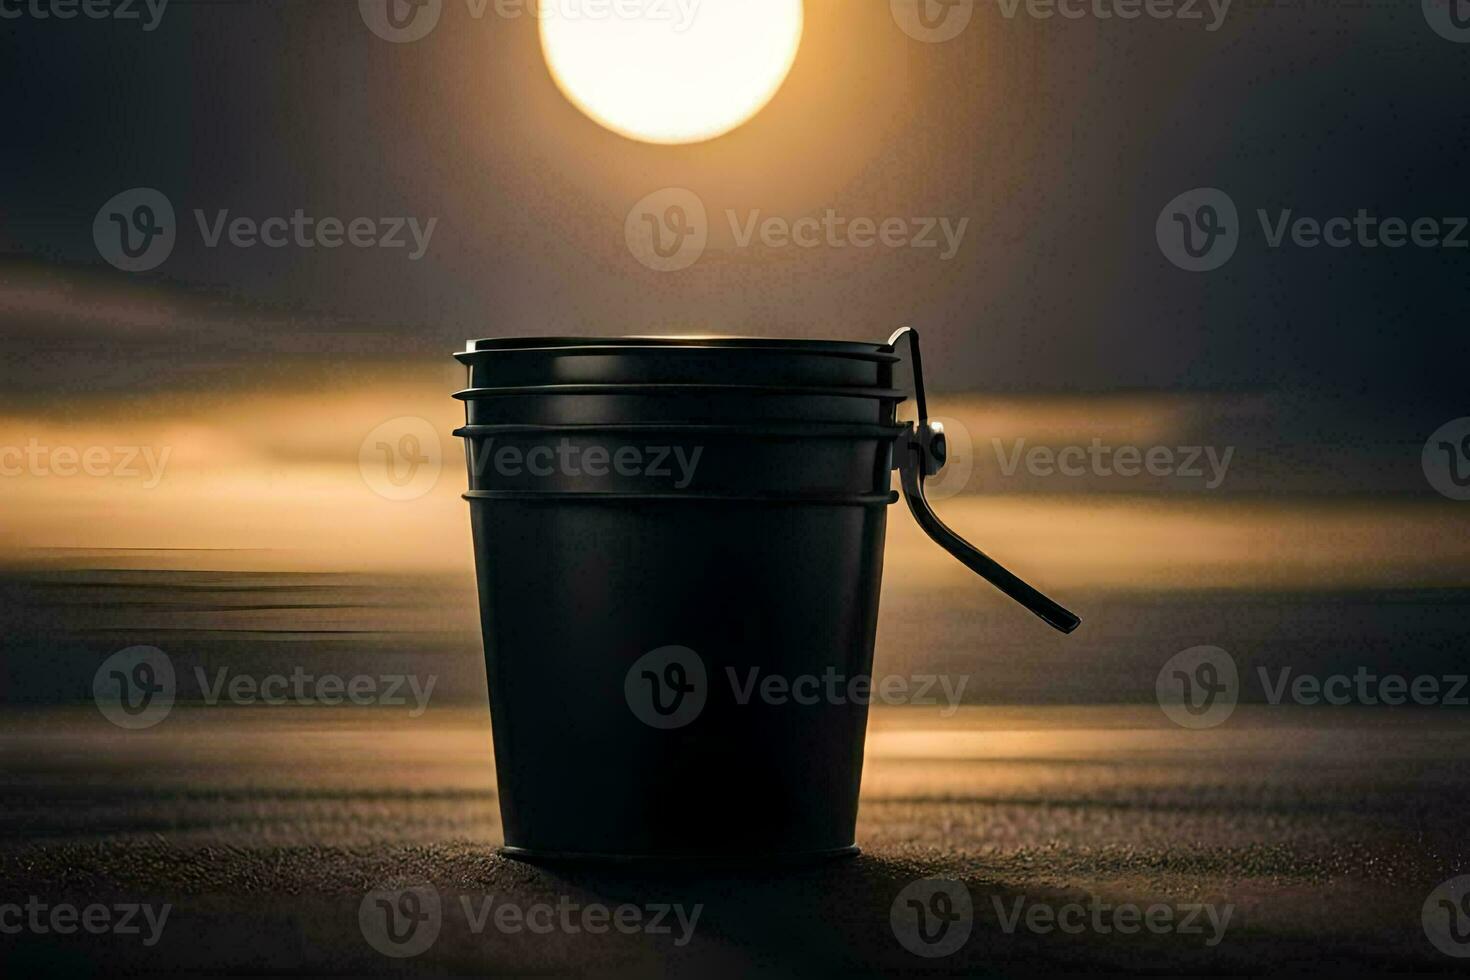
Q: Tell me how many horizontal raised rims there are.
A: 4